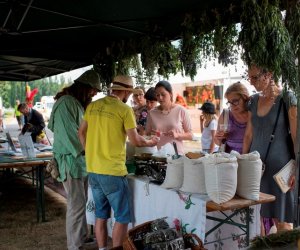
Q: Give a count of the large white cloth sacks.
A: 4